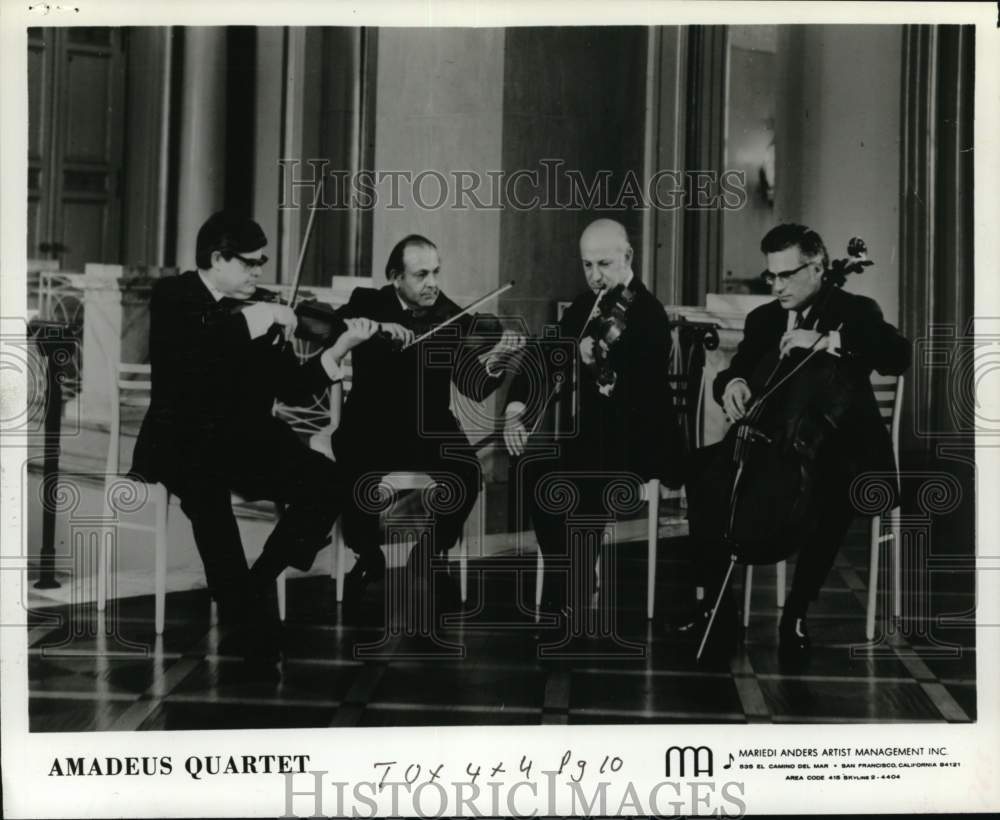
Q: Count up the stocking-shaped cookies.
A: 0